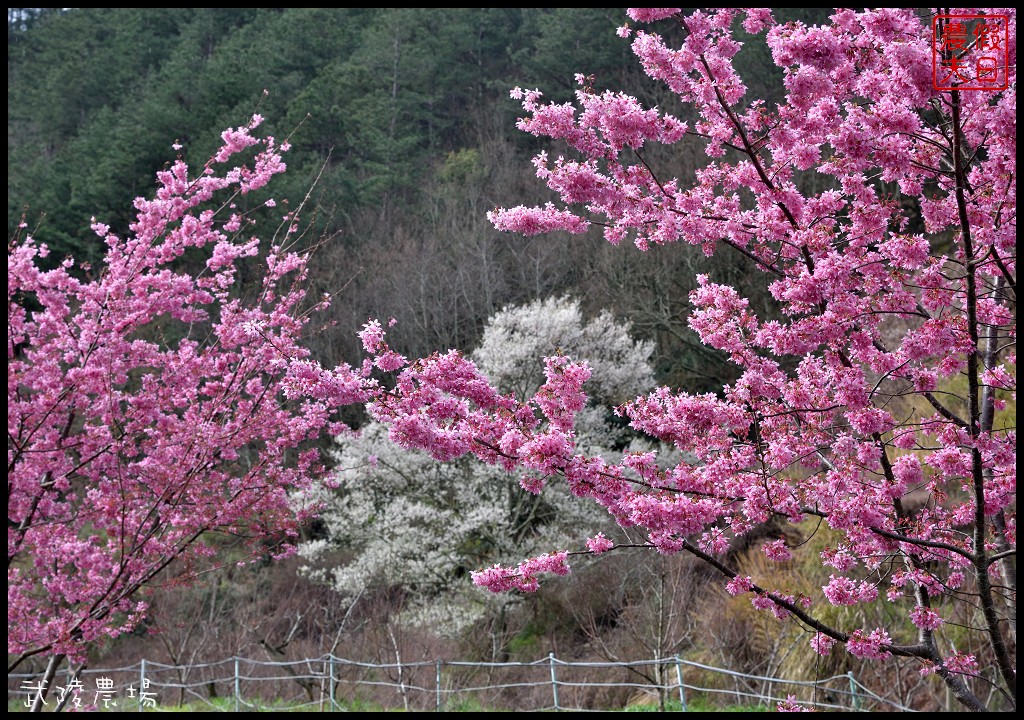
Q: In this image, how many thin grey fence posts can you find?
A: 7